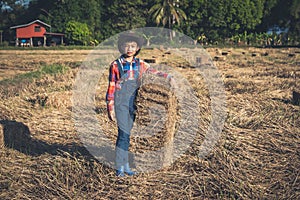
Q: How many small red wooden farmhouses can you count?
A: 1